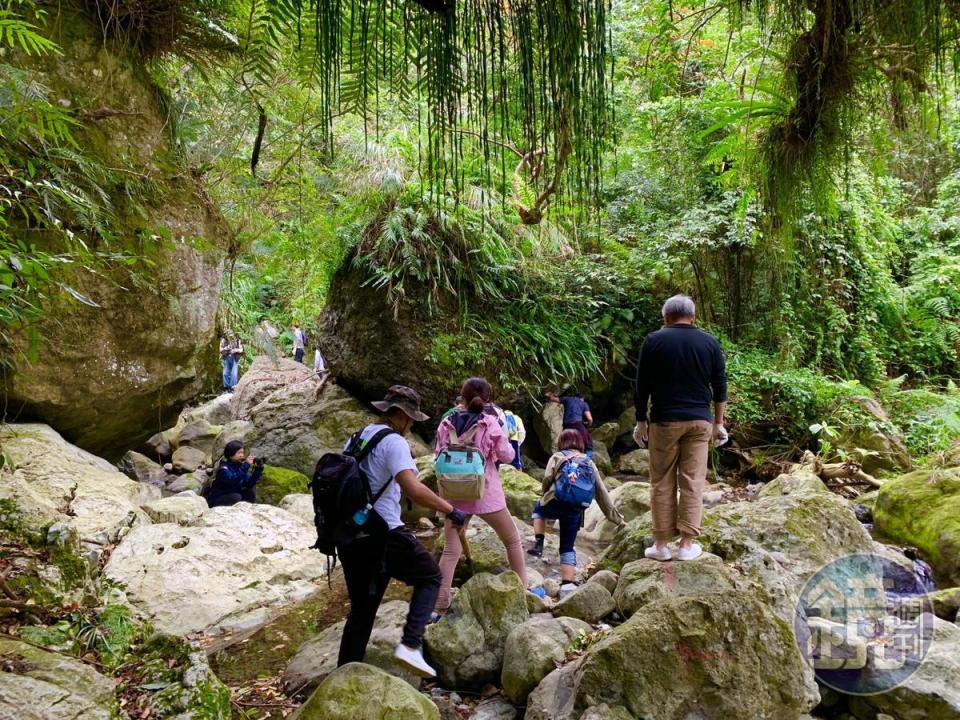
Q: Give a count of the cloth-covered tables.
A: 0